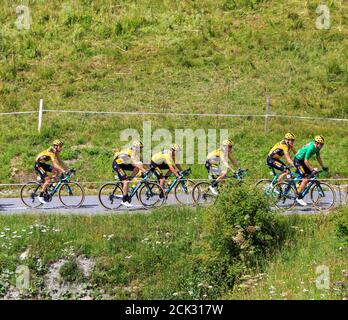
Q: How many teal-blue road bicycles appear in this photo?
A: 6